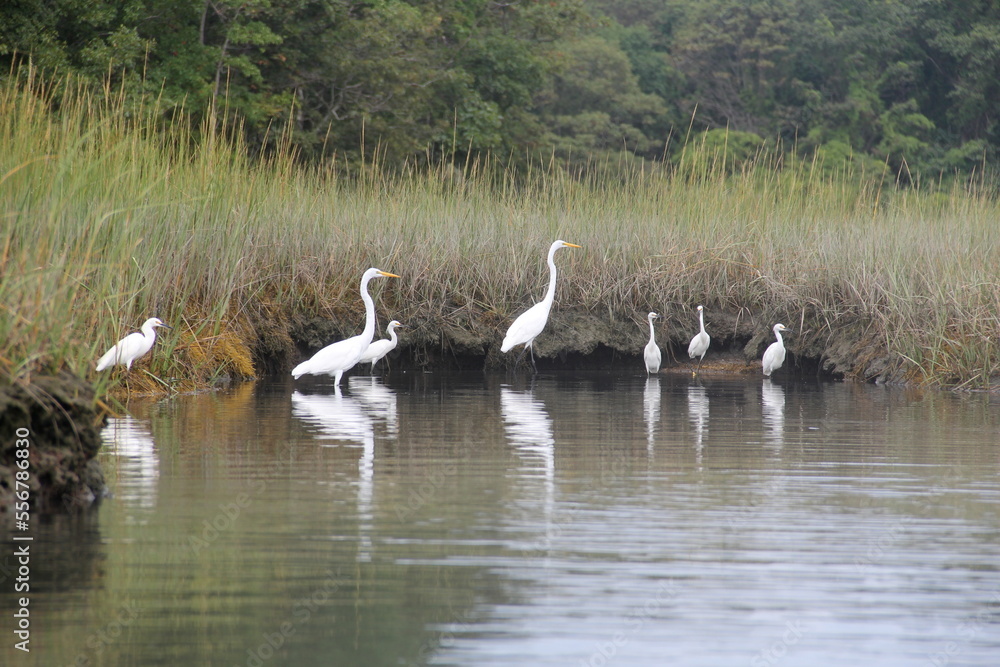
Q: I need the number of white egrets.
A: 7